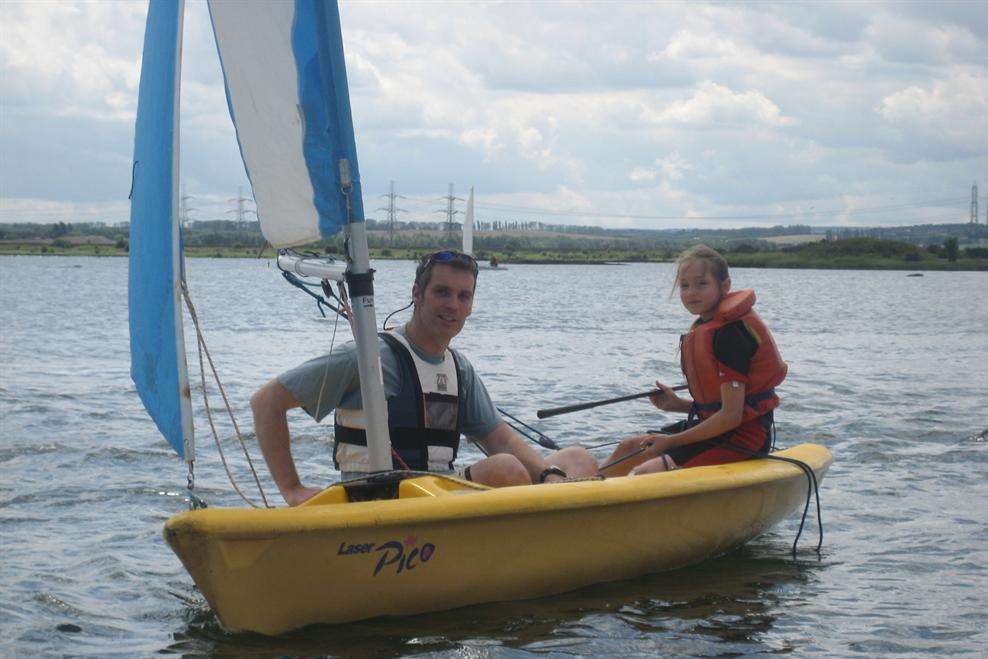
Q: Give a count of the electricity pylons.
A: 5